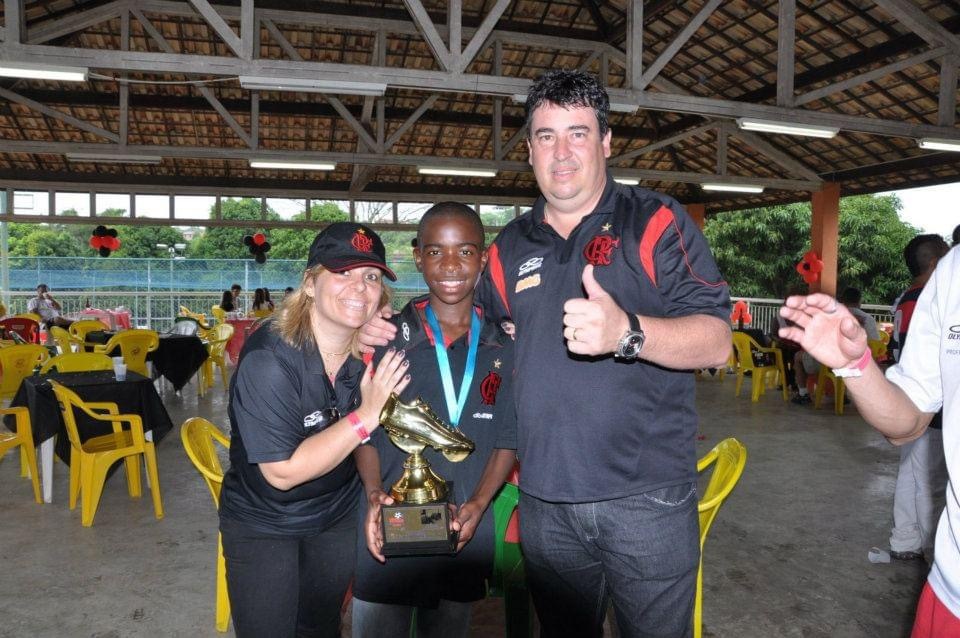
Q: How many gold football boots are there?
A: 1